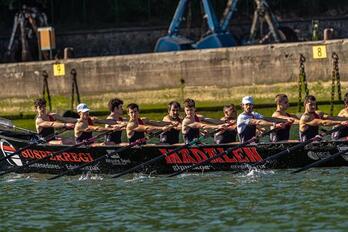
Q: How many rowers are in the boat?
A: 11